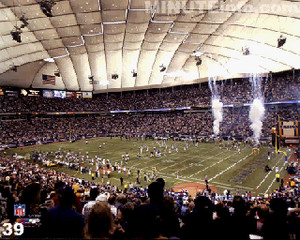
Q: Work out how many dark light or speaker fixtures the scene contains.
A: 12